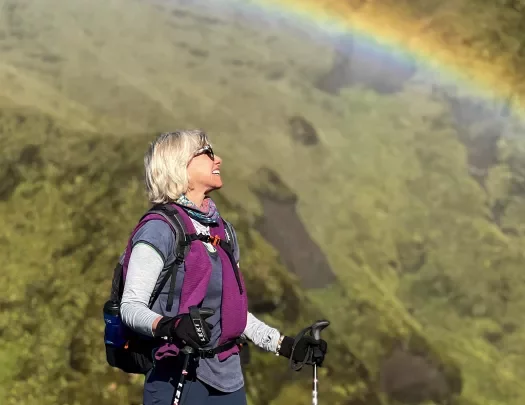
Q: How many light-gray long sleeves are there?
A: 2